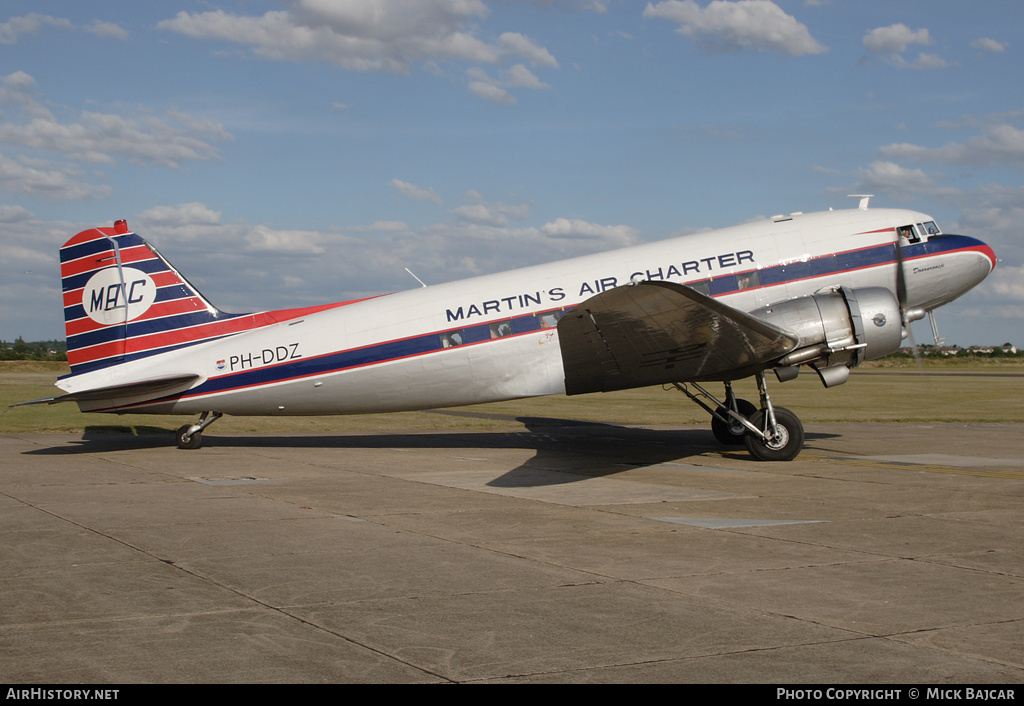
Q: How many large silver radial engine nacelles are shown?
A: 1